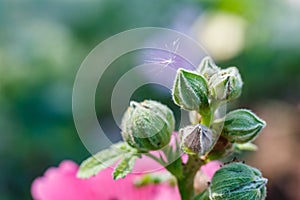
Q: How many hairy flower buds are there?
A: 7